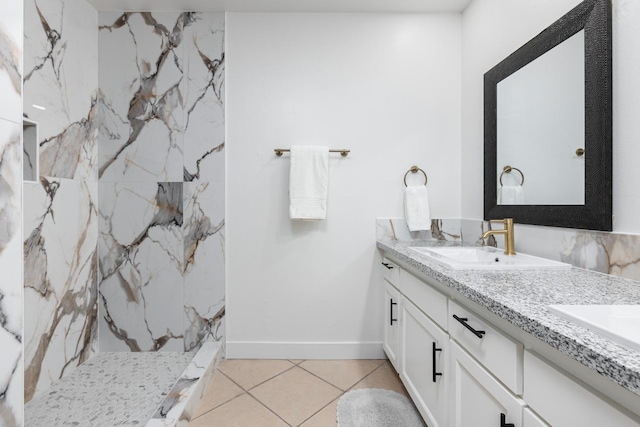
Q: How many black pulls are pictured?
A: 5